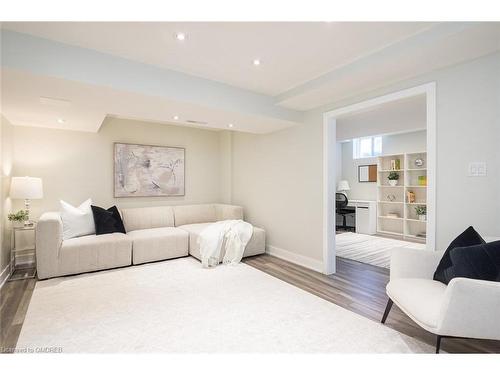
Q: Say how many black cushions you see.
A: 3